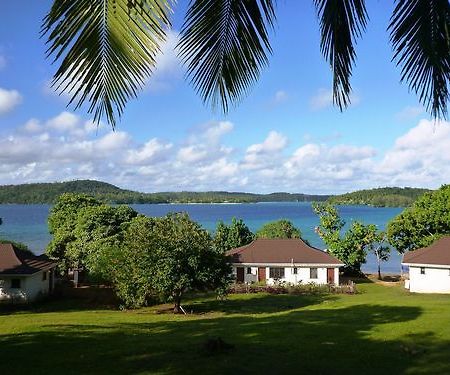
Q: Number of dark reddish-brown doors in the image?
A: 3